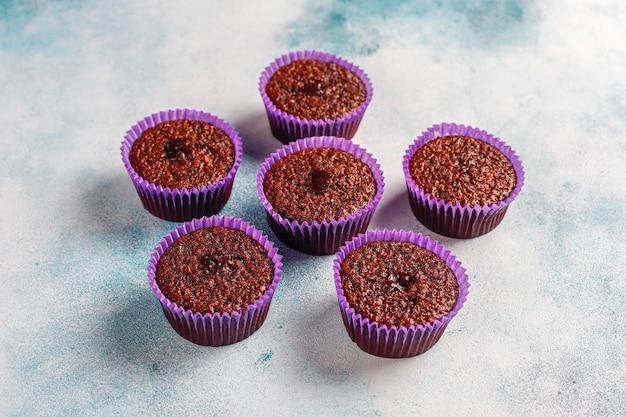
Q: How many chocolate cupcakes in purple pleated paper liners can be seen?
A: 6